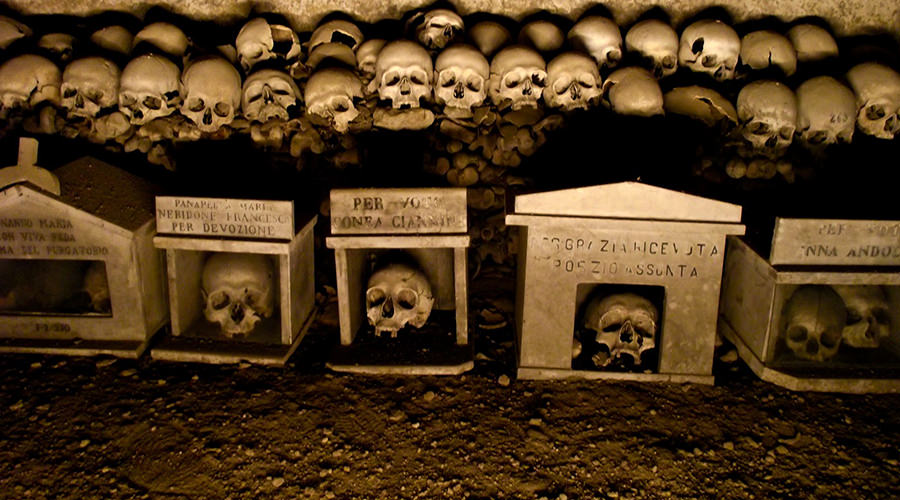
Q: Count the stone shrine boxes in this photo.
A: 5